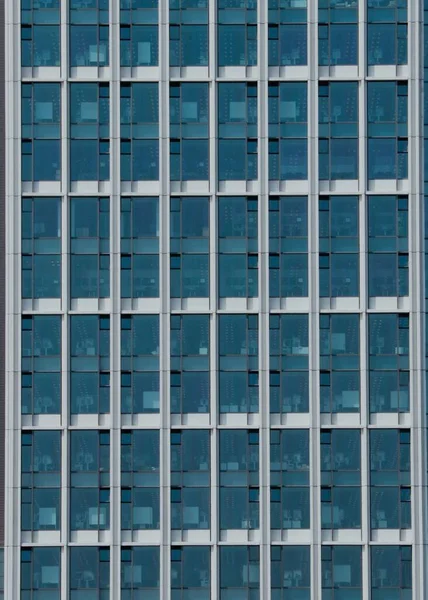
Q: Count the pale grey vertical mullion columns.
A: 9